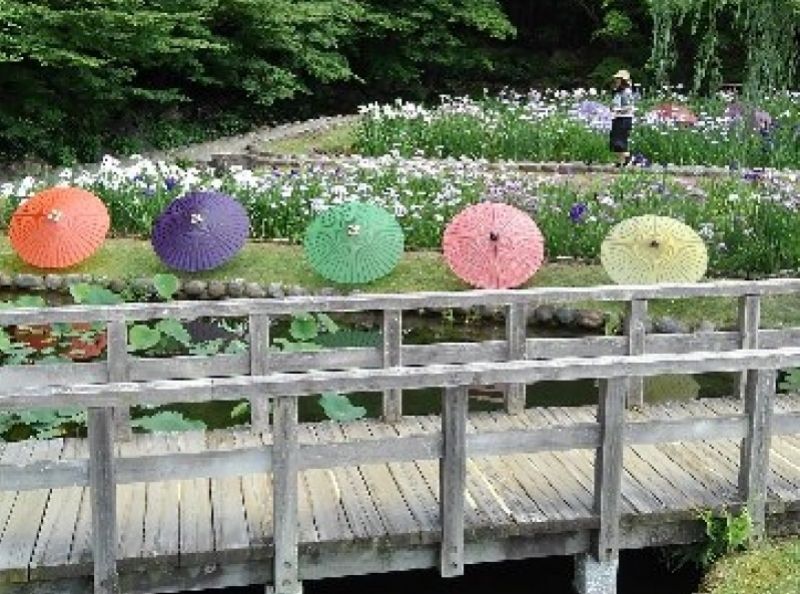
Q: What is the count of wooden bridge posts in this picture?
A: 11